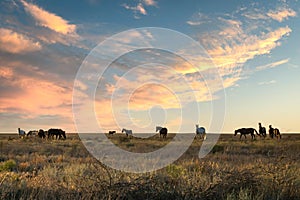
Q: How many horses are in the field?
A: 11